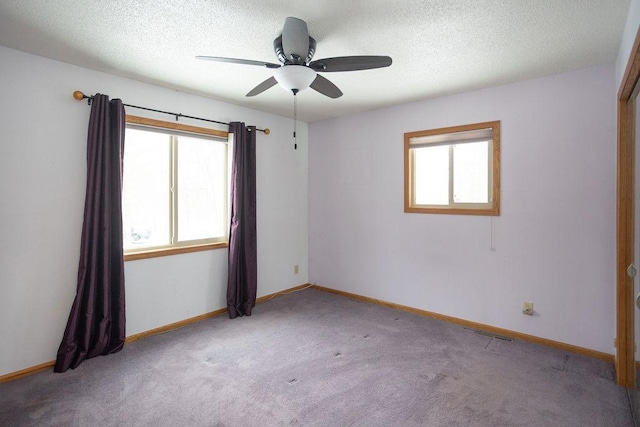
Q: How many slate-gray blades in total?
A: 5